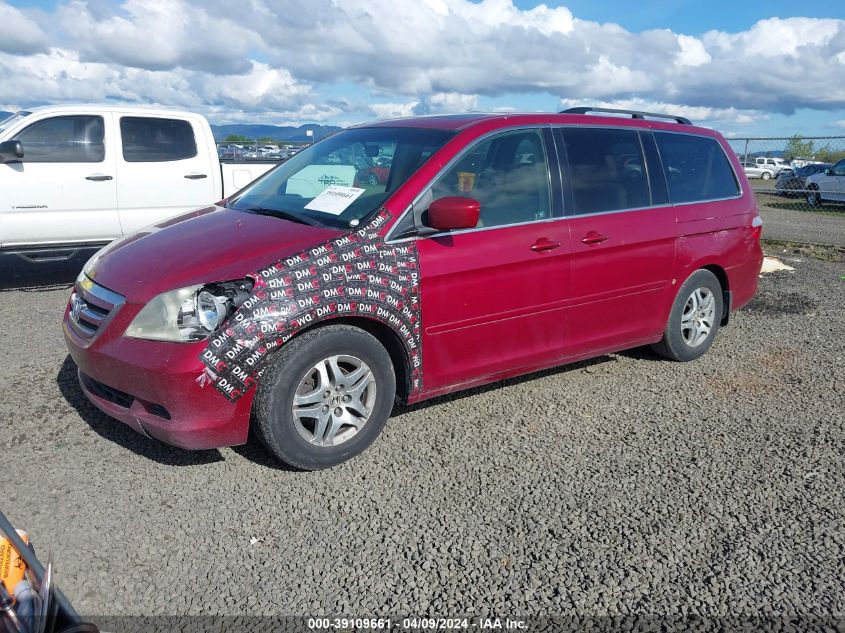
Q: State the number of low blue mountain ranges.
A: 1